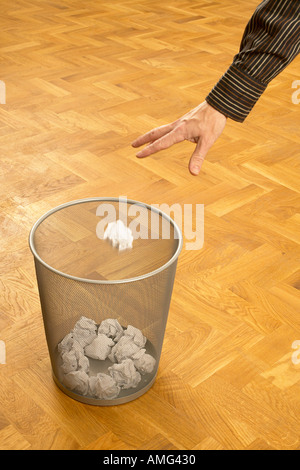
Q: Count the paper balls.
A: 12